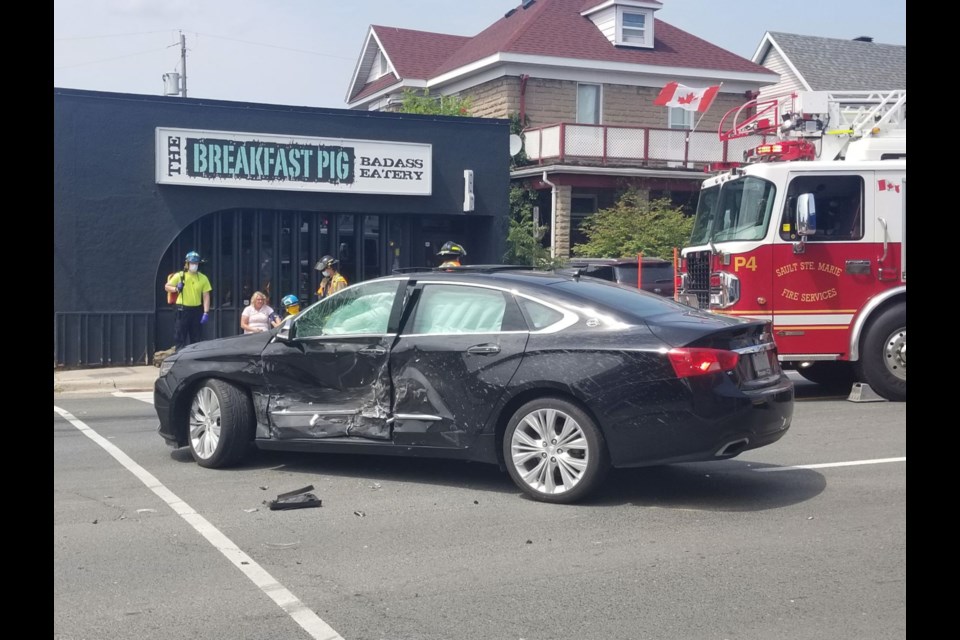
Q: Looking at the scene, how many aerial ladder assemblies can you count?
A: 1